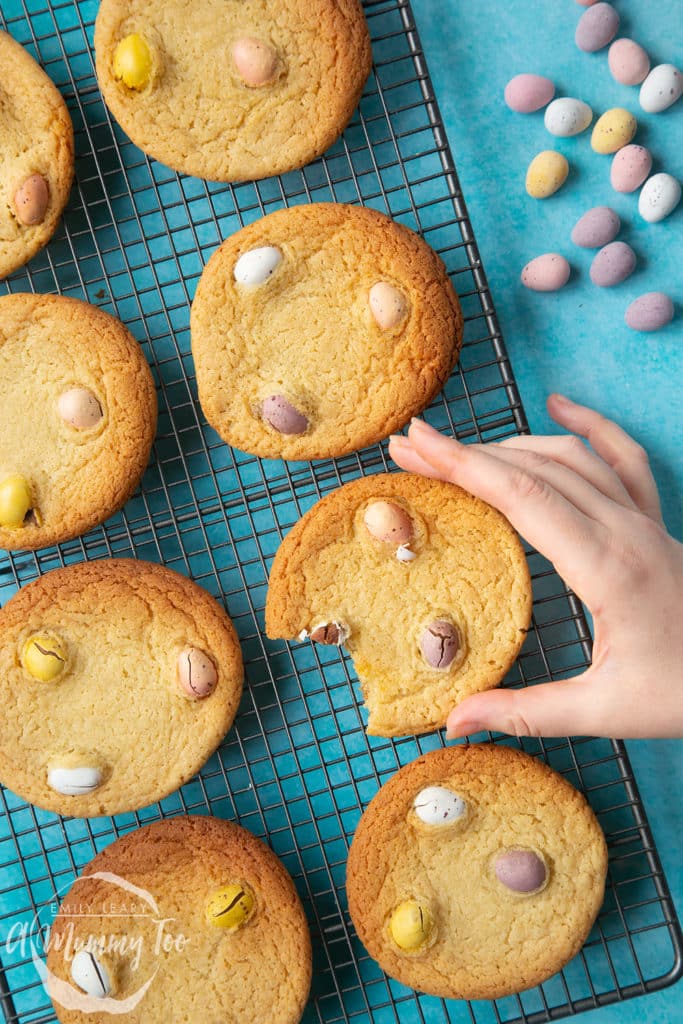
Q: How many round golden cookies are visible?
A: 8